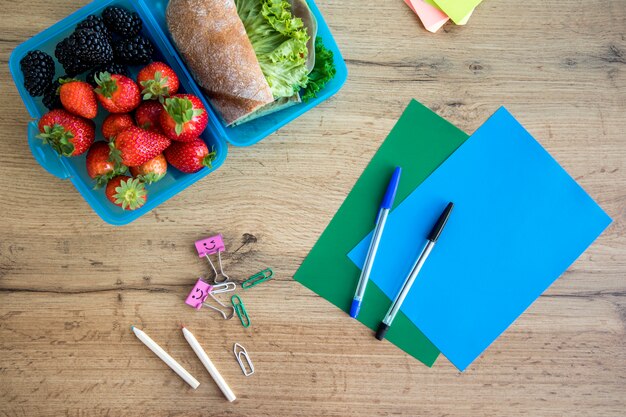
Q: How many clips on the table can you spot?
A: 6